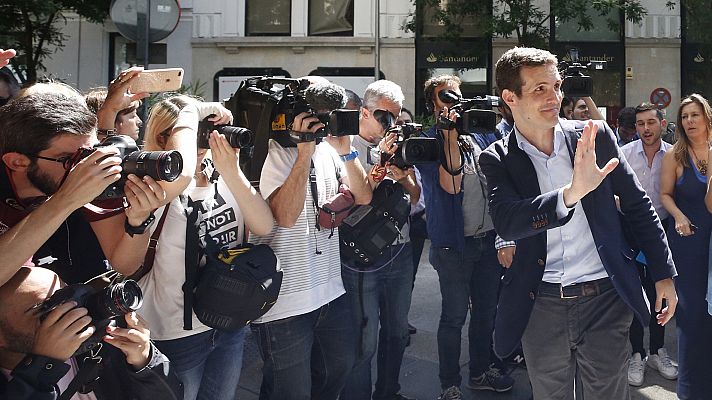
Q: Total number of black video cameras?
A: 4